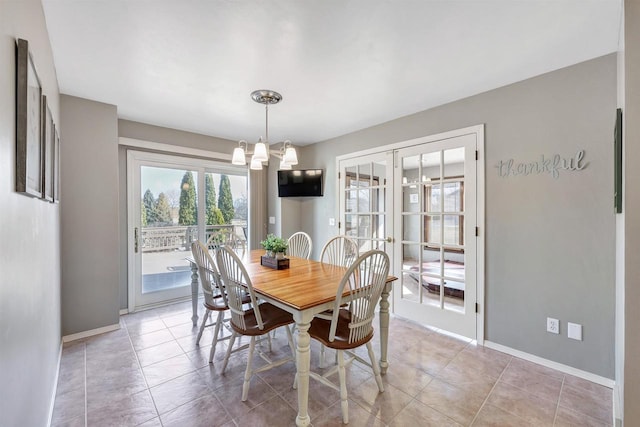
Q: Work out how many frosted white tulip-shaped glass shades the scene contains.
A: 5